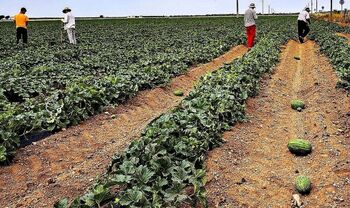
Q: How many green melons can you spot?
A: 5